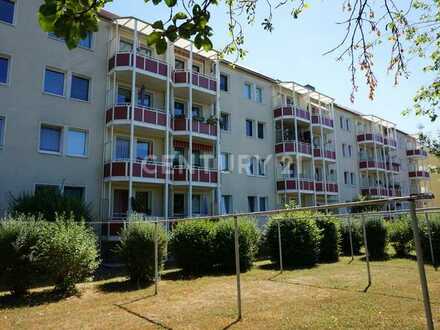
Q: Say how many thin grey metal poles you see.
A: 7